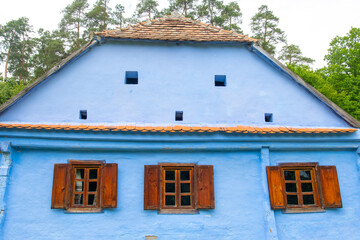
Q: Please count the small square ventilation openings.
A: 5